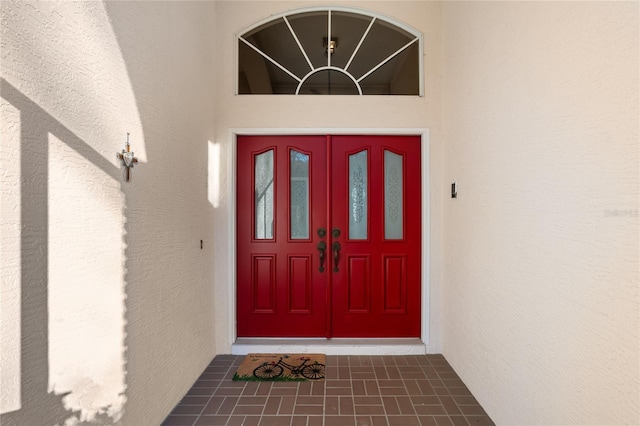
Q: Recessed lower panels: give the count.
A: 4